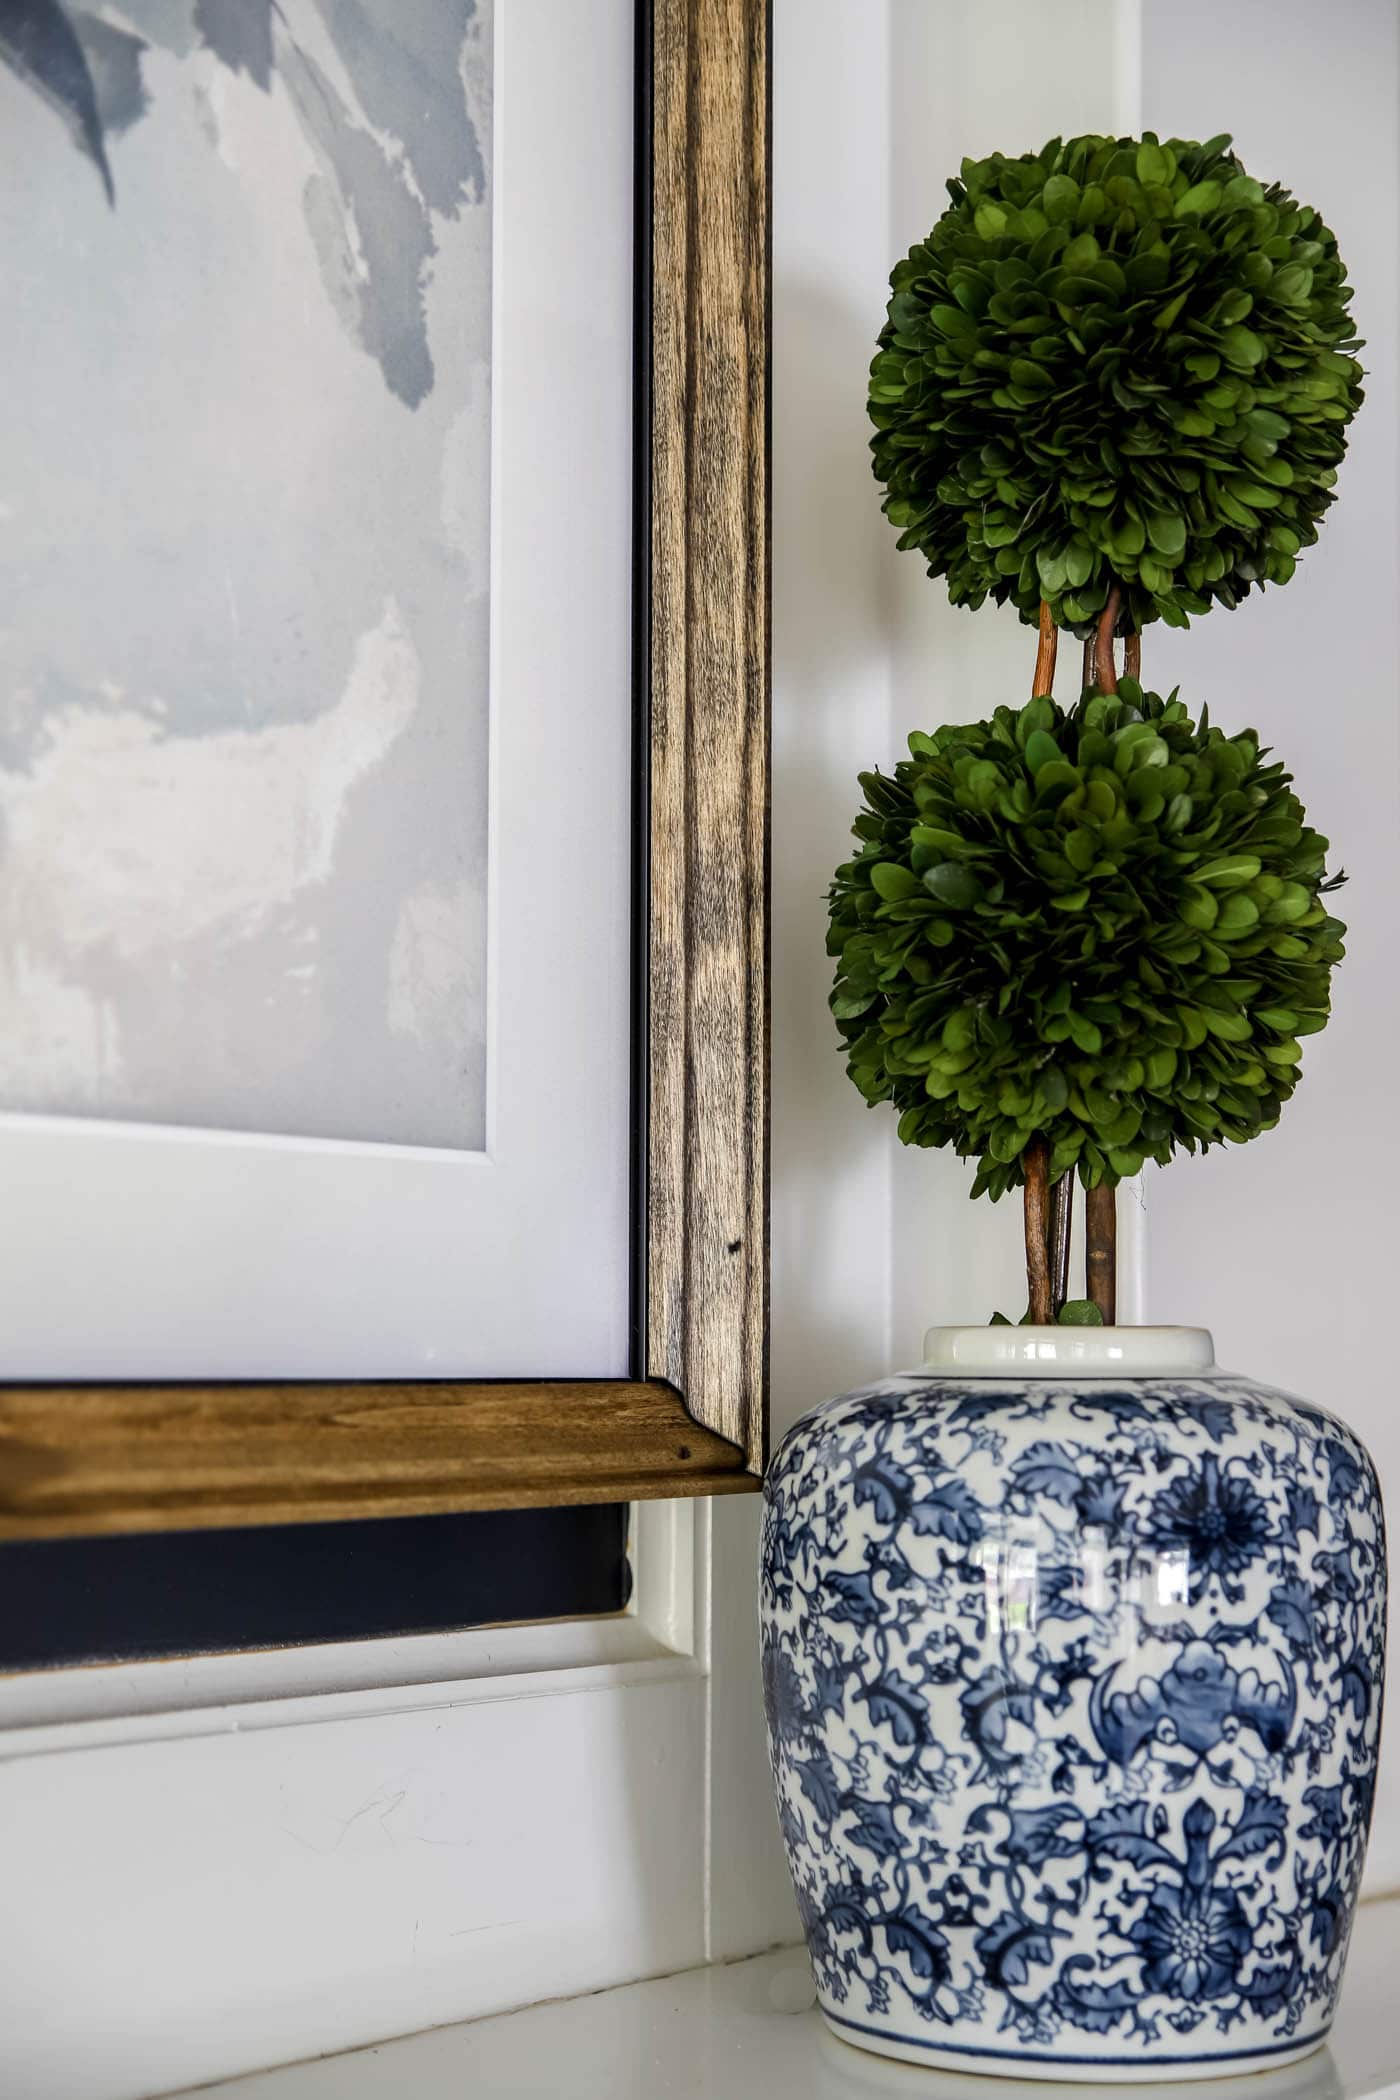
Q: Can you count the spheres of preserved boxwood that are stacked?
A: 2